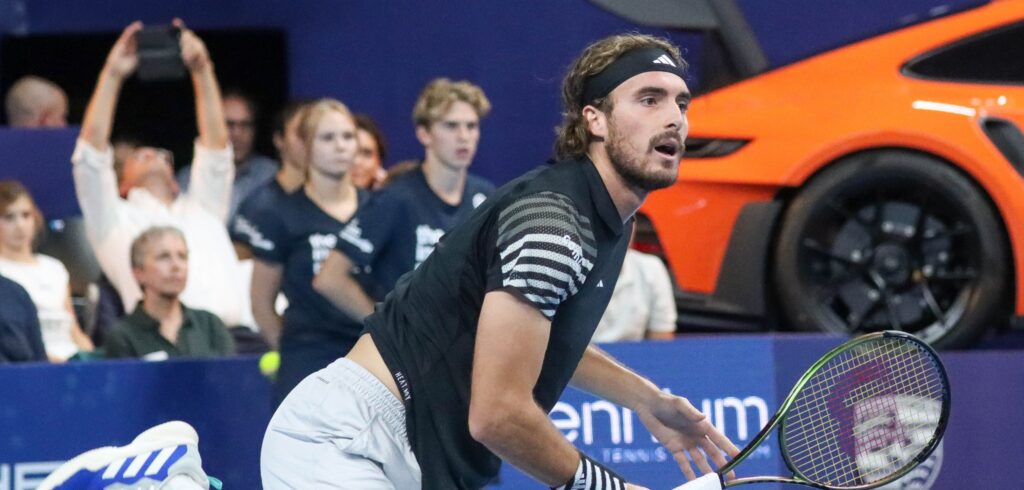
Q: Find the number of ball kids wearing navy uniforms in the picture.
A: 3